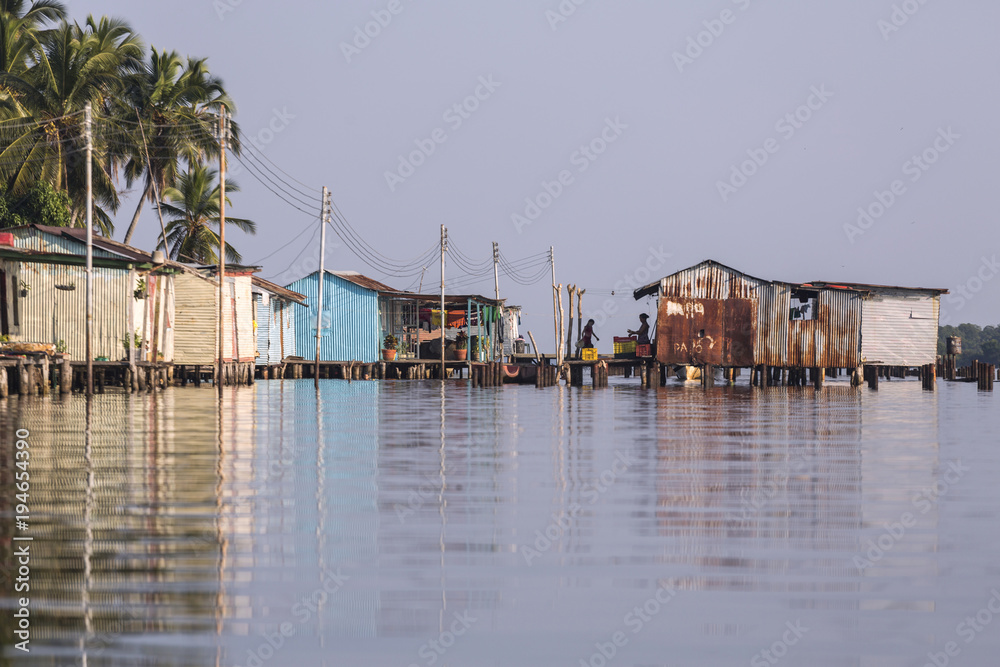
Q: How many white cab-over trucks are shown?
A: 0